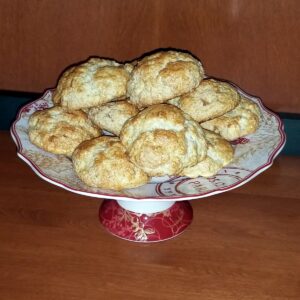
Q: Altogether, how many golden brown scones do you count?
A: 9